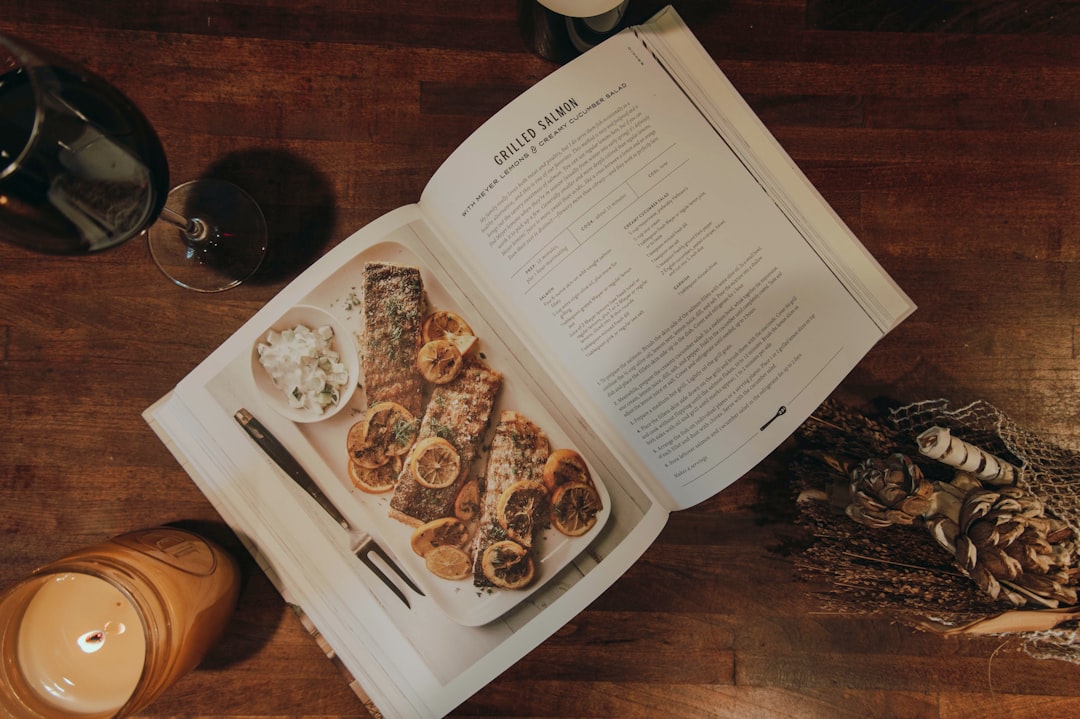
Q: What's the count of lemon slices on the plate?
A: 13